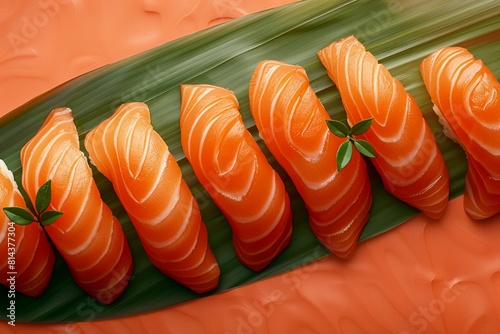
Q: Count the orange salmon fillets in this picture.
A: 7